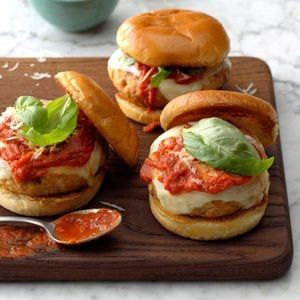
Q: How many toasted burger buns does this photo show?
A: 3